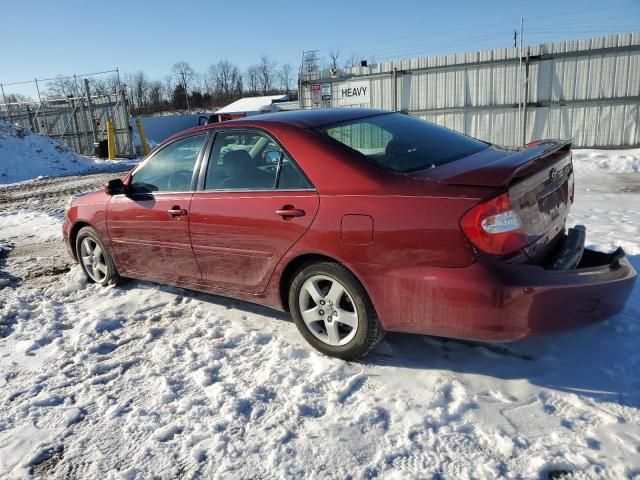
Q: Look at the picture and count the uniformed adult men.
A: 0